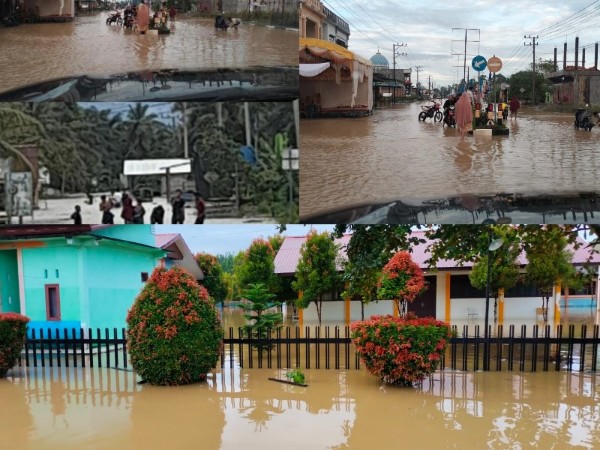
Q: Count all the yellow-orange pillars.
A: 6